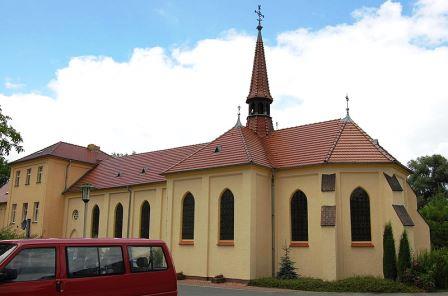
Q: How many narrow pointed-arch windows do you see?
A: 7